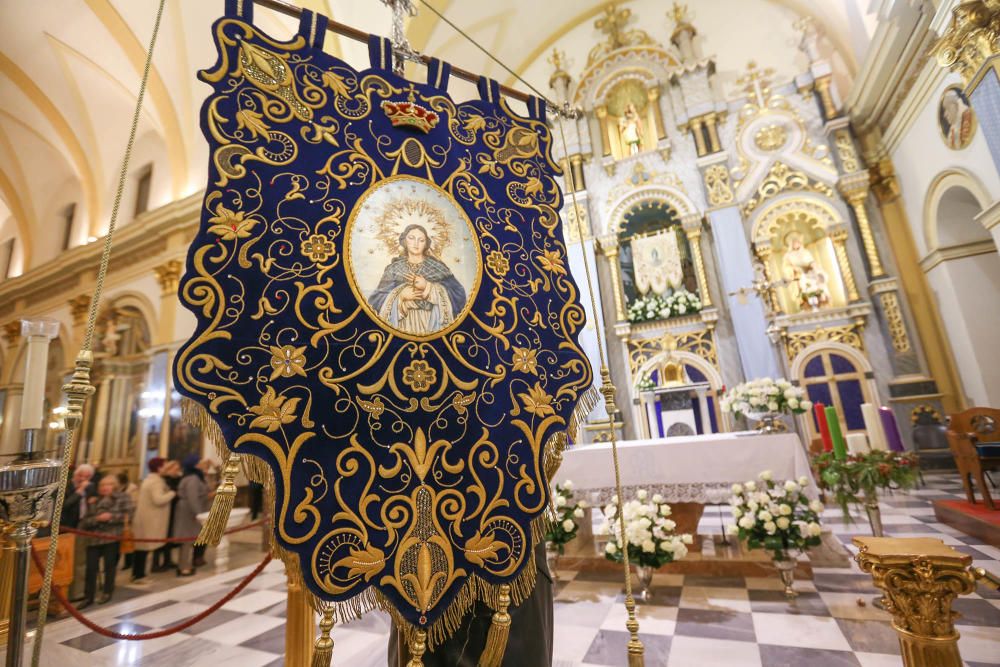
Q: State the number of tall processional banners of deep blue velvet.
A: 1